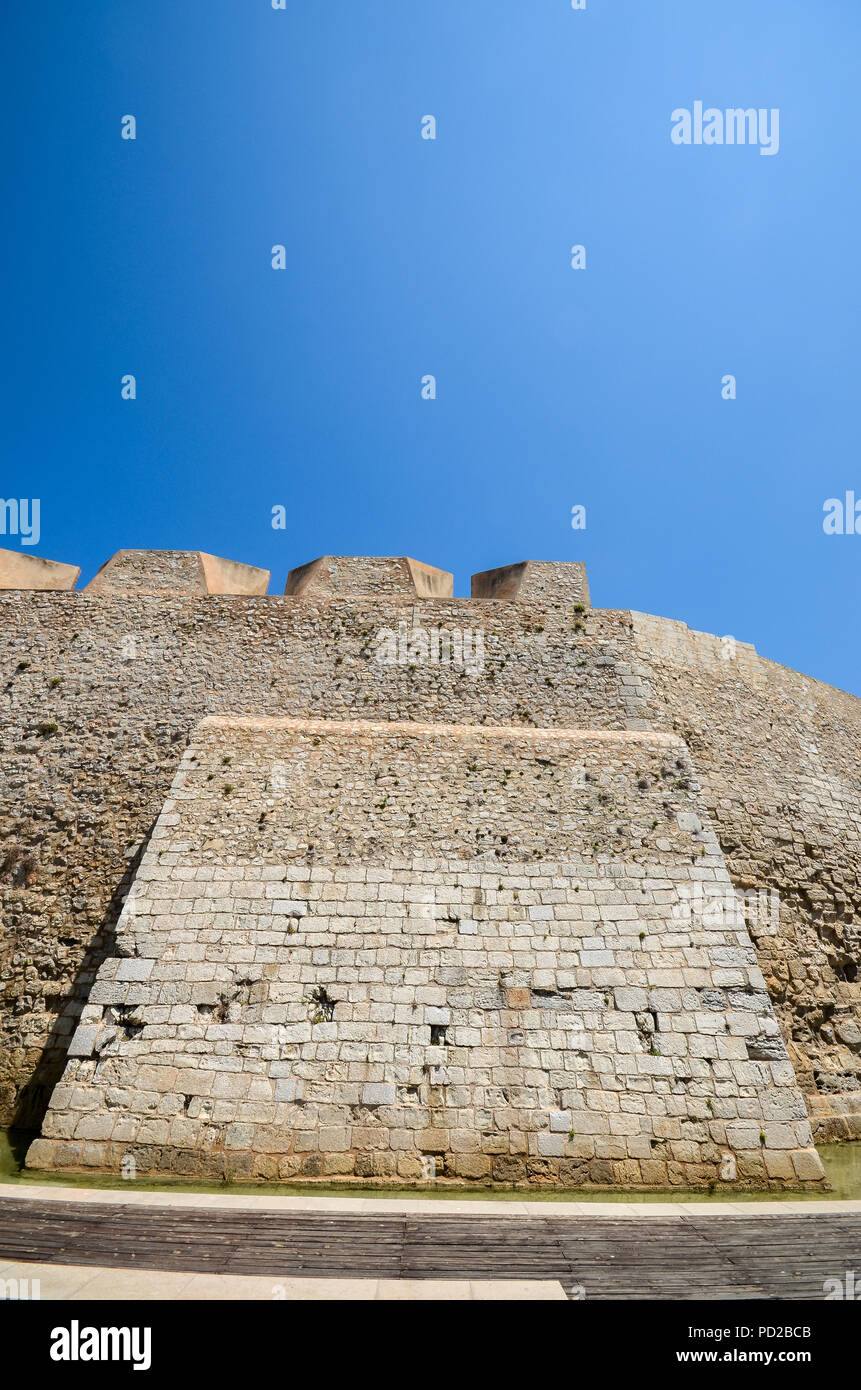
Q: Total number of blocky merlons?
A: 4